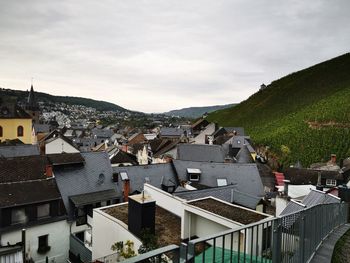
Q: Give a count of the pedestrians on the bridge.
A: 0